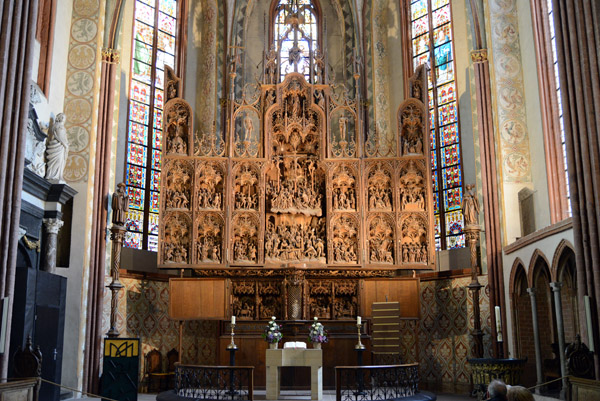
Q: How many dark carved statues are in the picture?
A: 2